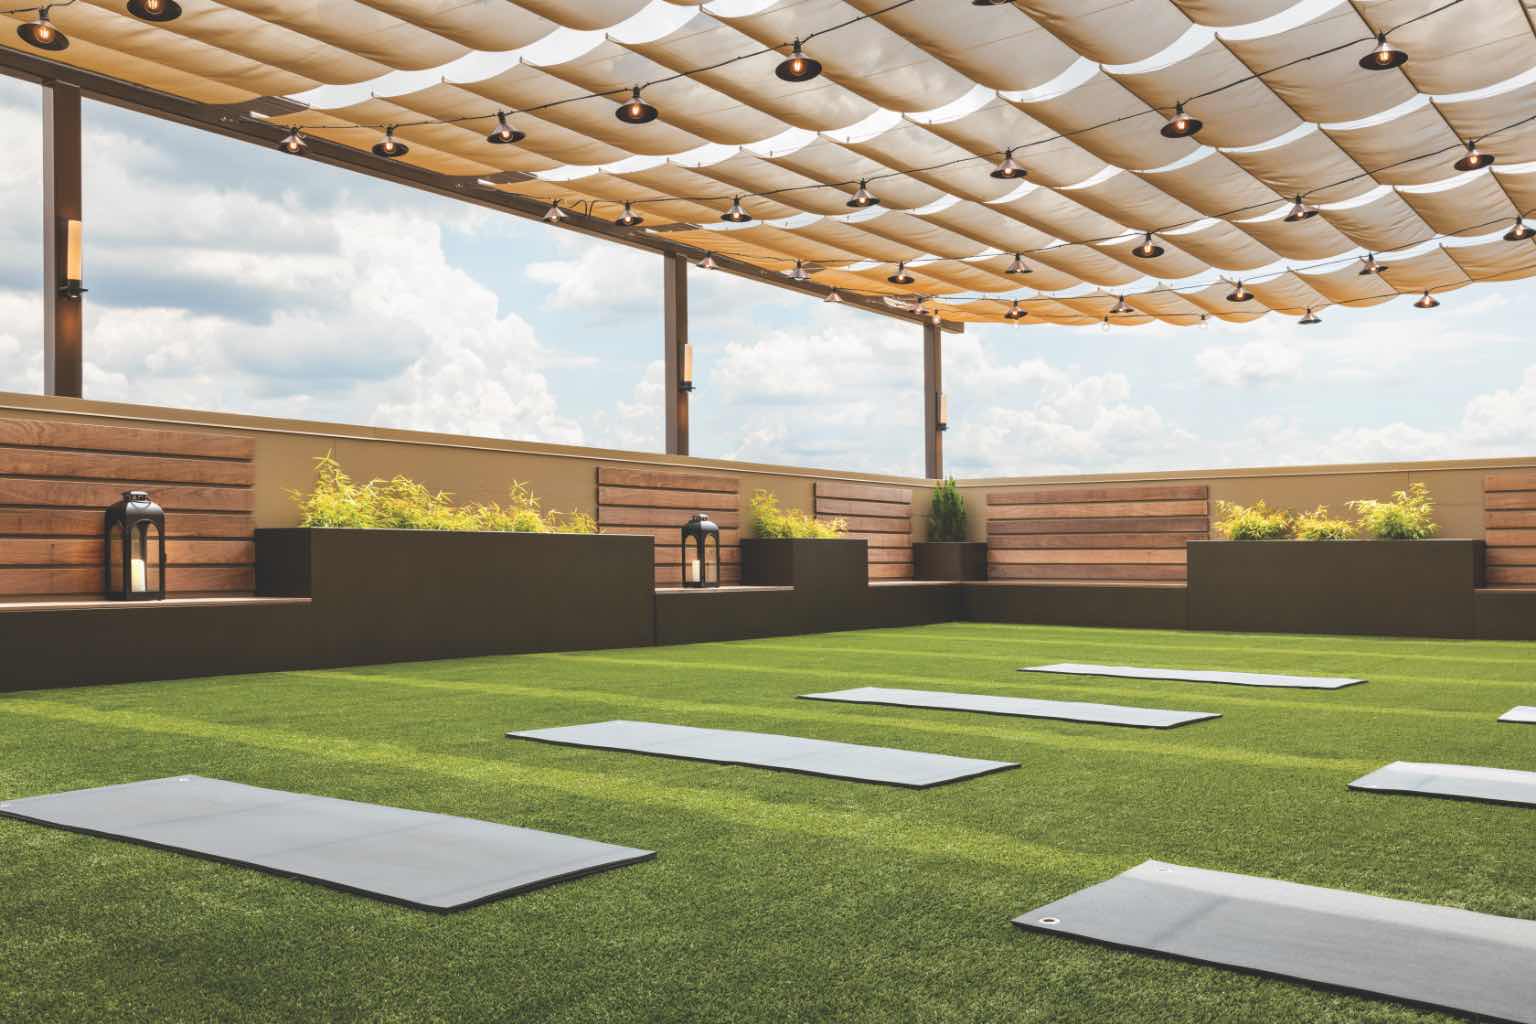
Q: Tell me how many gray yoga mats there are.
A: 7